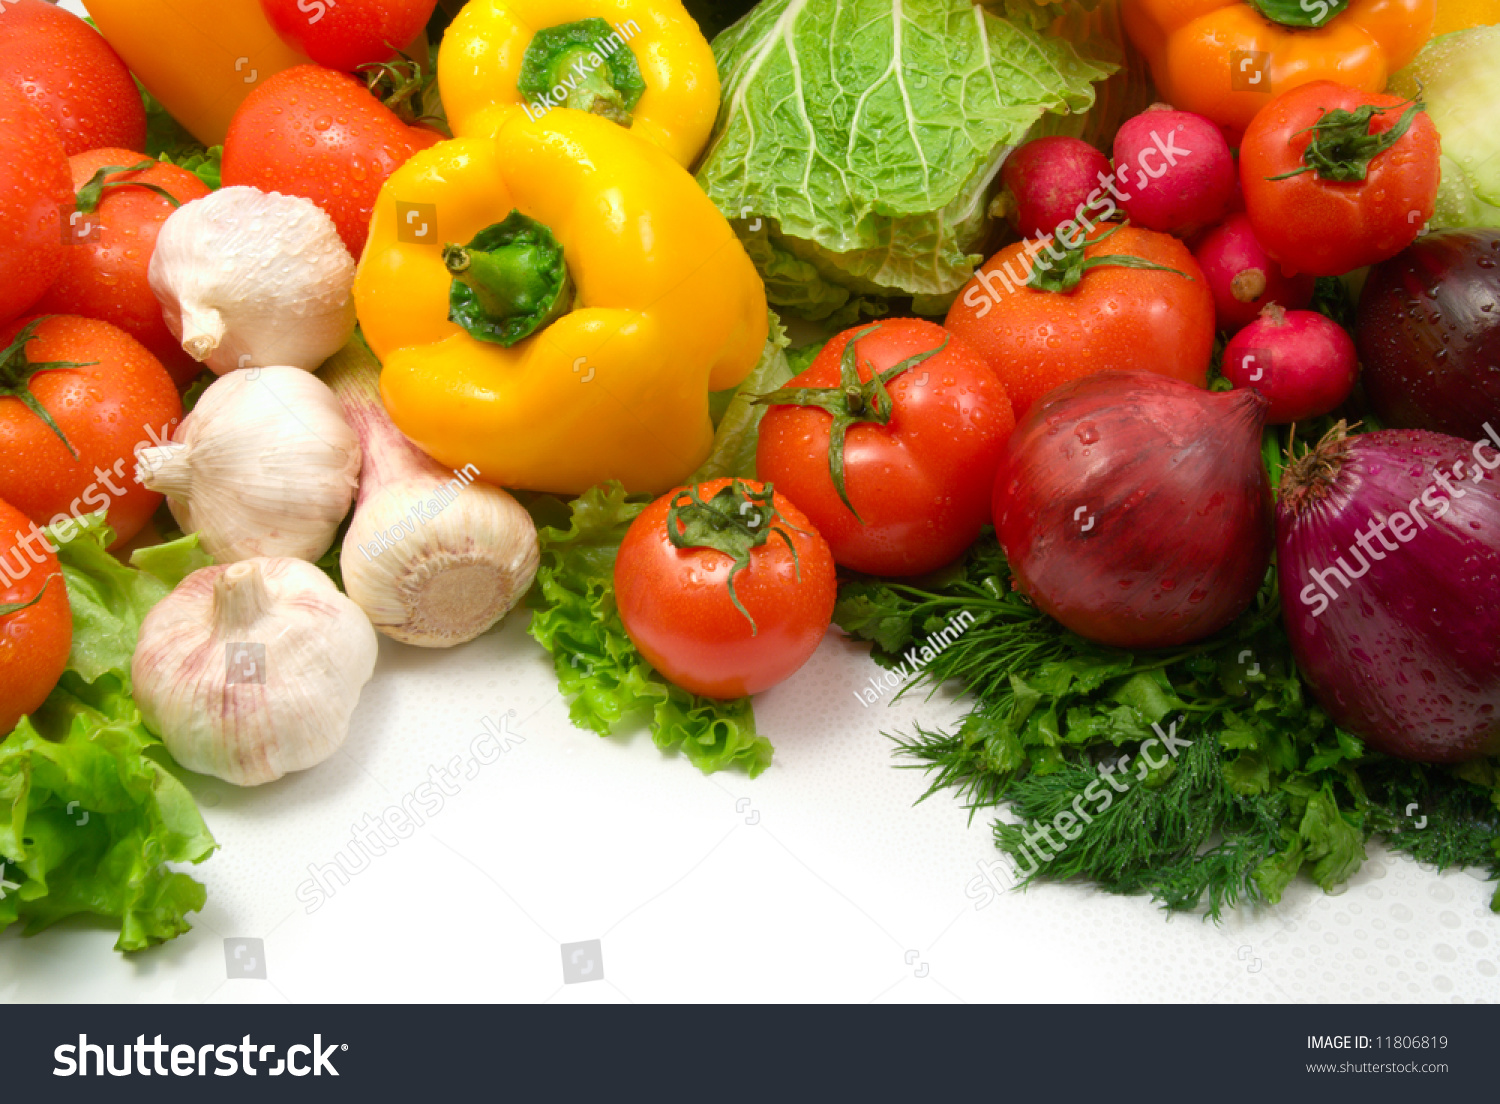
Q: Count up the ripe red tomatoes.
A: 11